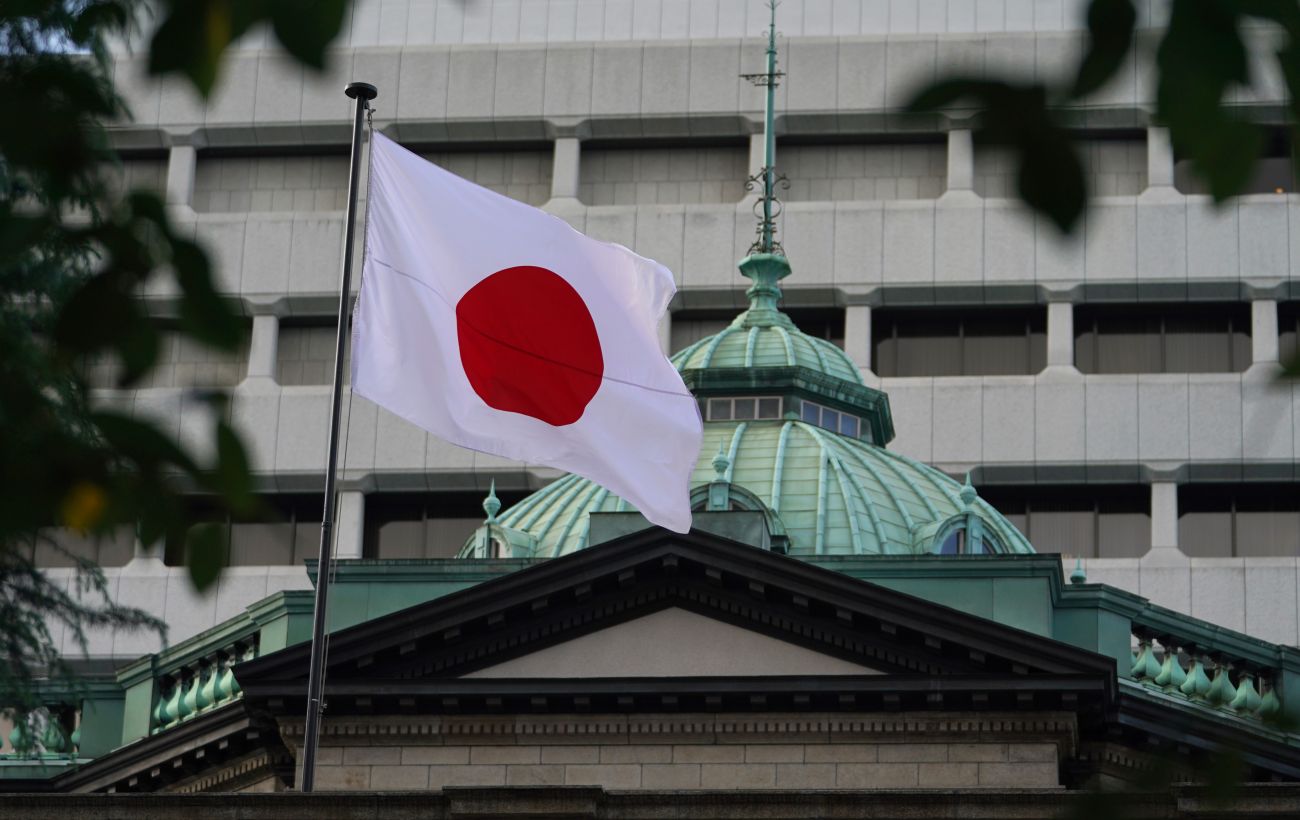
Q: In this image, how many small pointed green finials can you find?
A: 4